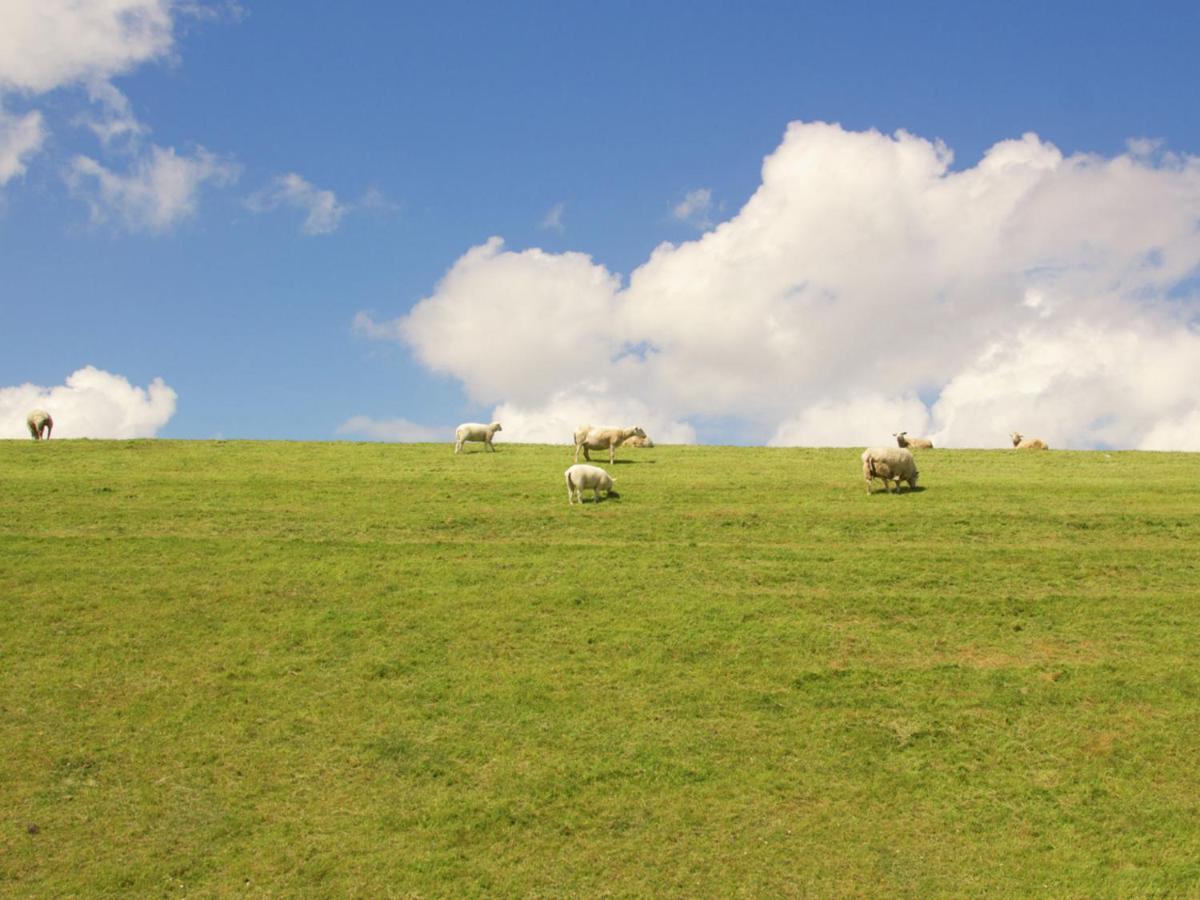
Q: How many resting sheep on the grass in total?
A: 3